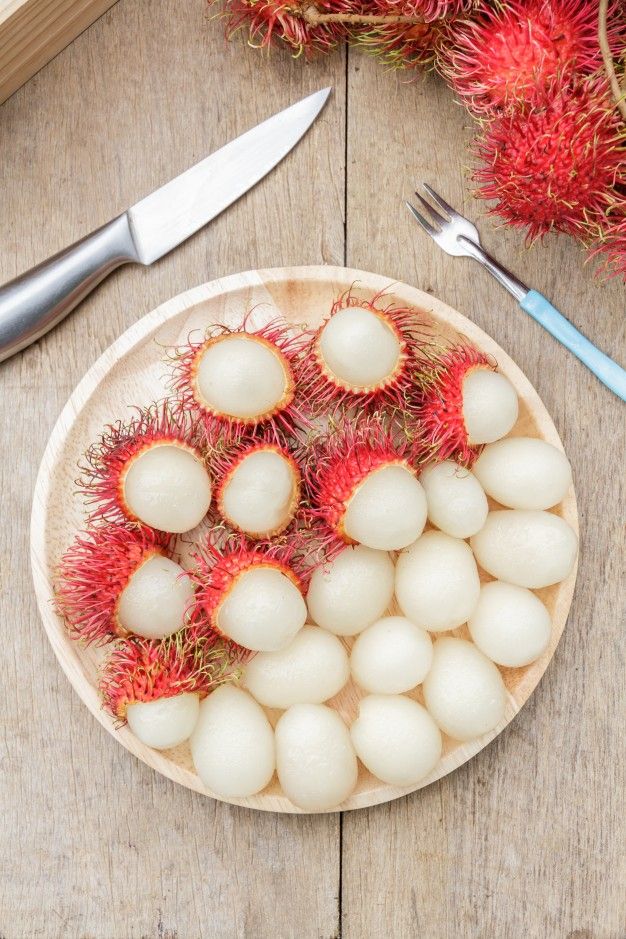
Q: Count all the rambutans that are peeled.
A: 12